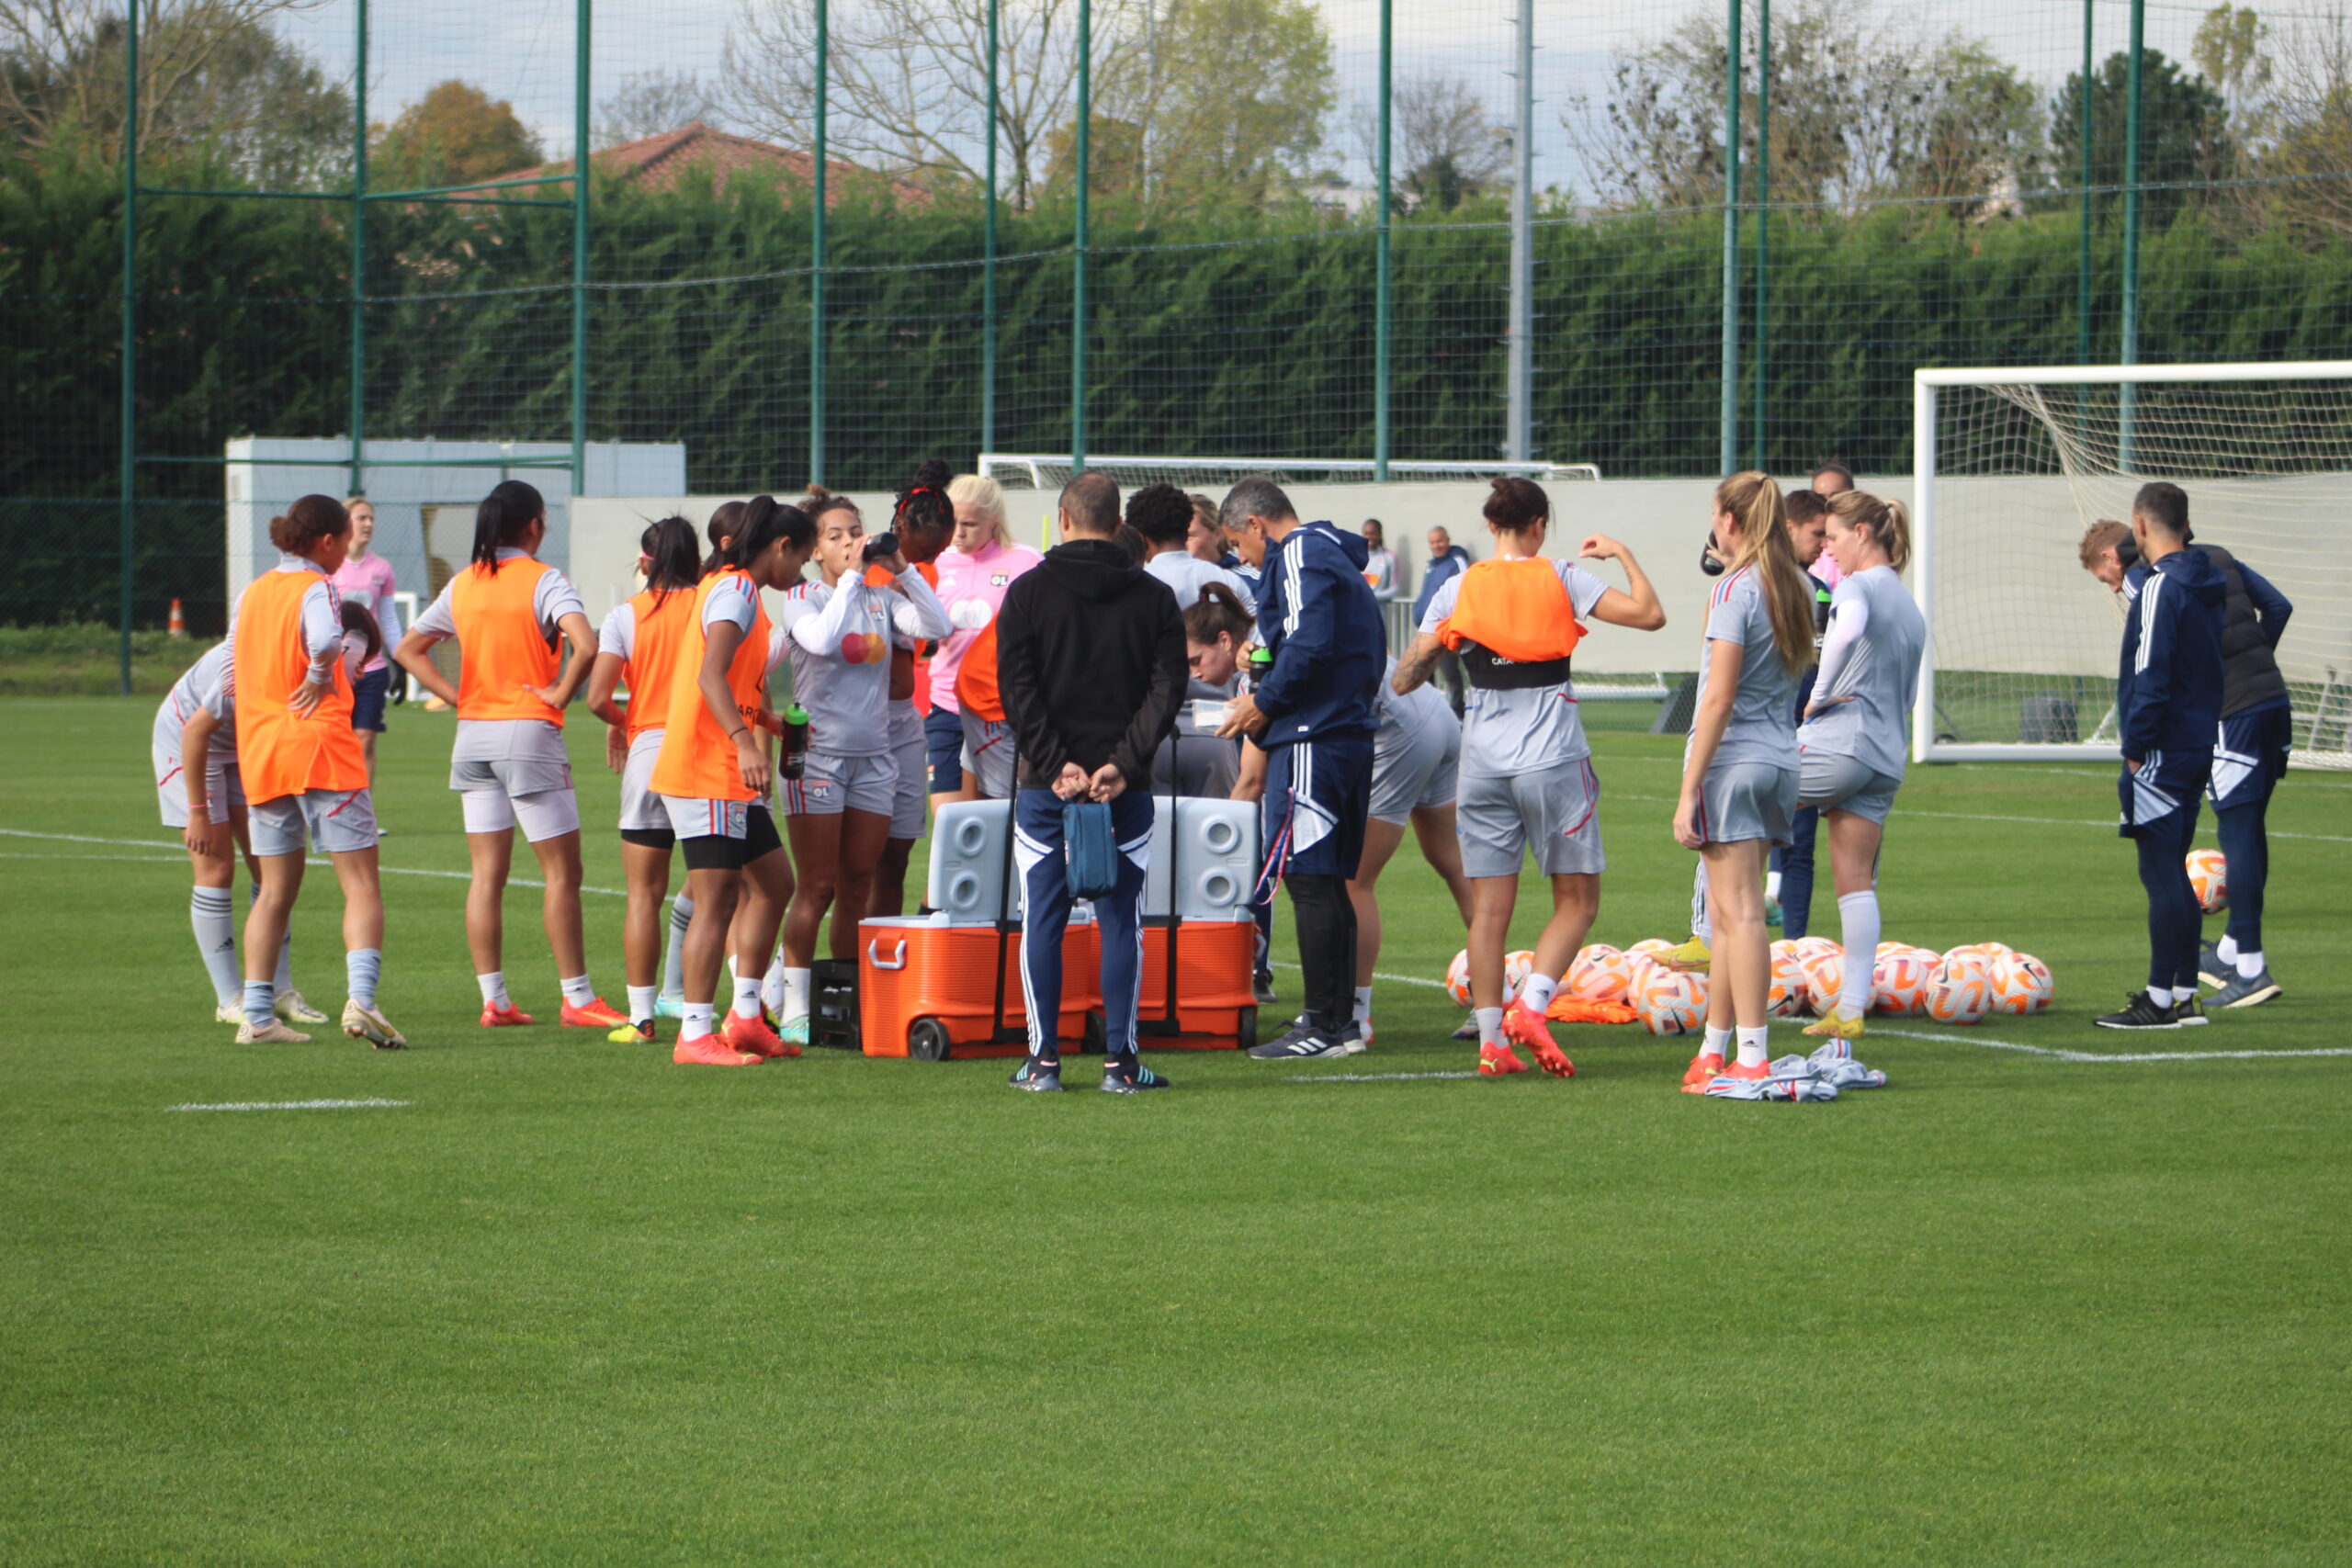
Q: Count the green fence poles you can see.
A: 11